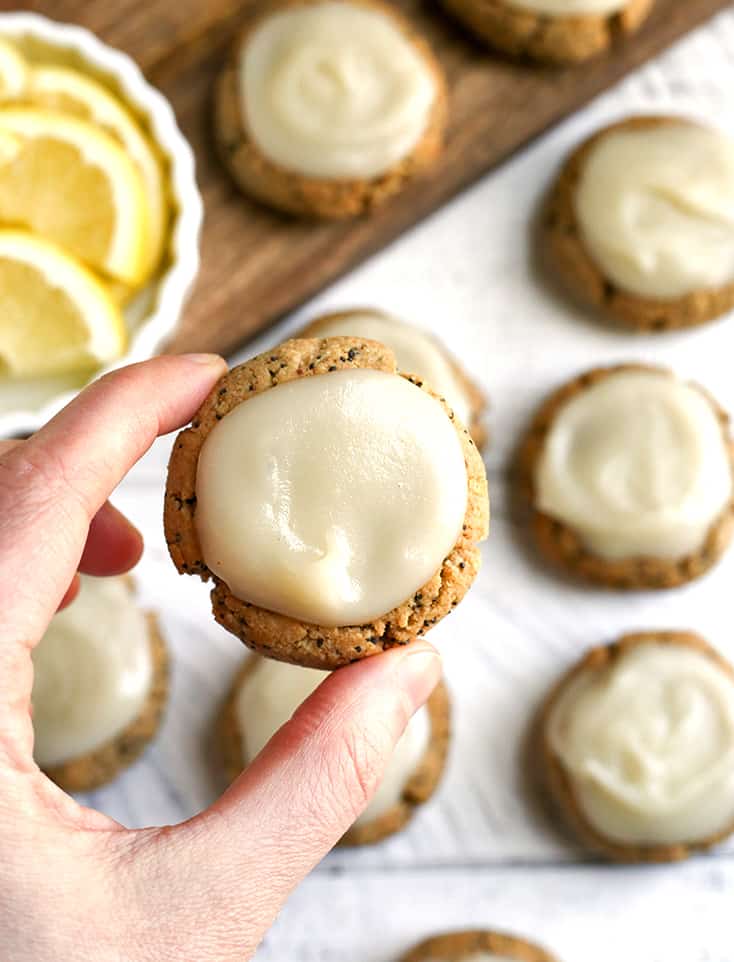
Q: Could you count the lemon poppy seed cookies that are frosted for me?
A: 10